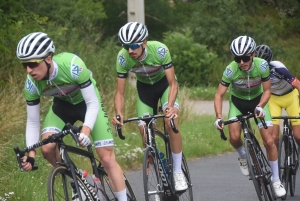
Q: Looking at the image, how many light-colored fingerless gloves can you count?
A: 3